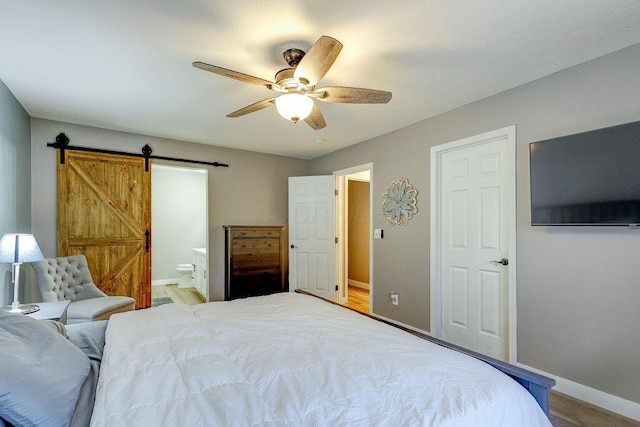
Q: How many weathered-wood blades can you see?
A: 5